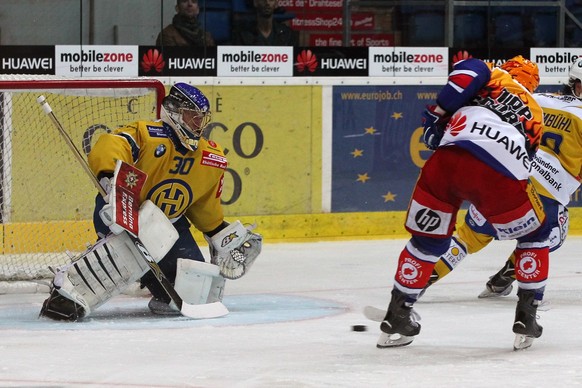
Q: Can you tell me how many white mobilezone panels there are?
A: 4